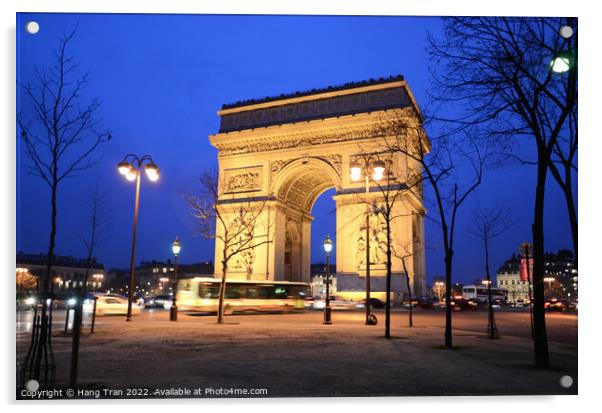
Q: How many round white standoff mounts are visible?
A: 4